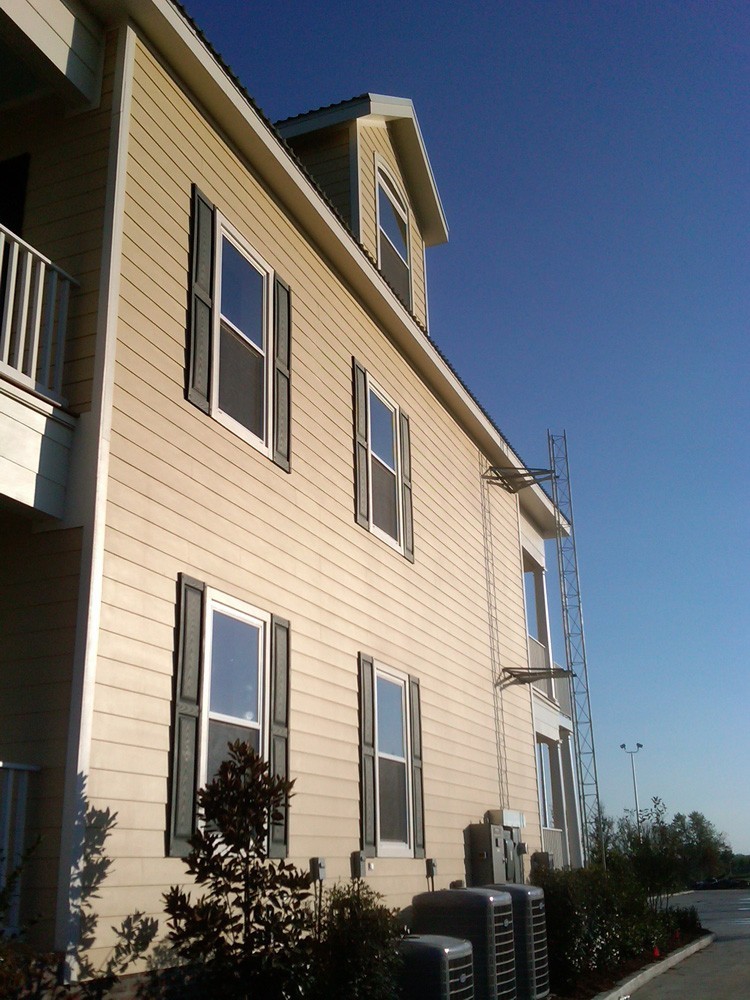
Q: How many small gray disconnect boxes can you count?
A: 3